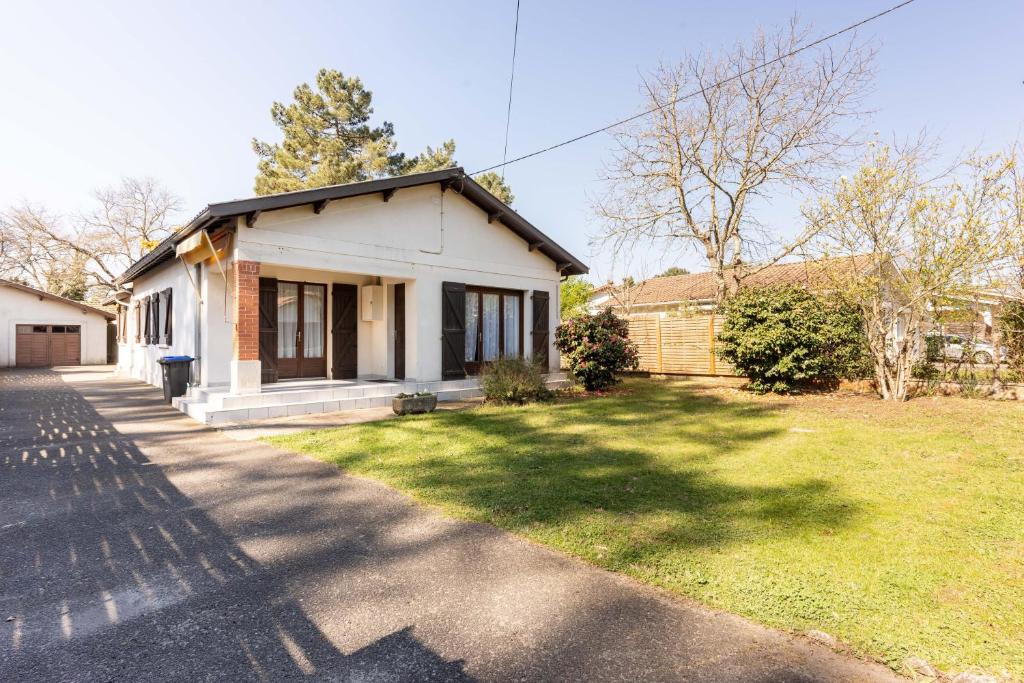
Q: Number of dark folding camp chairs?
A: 0